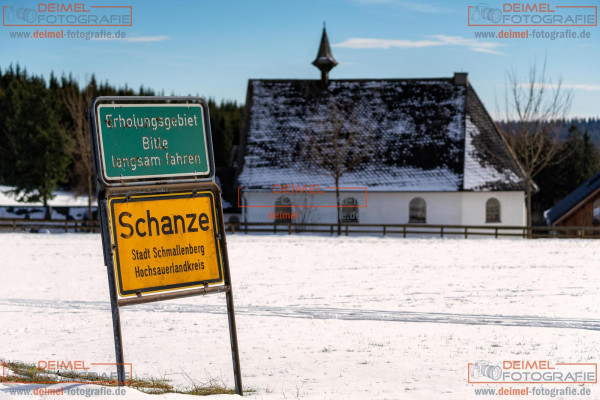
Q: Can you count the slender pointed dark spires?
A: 1